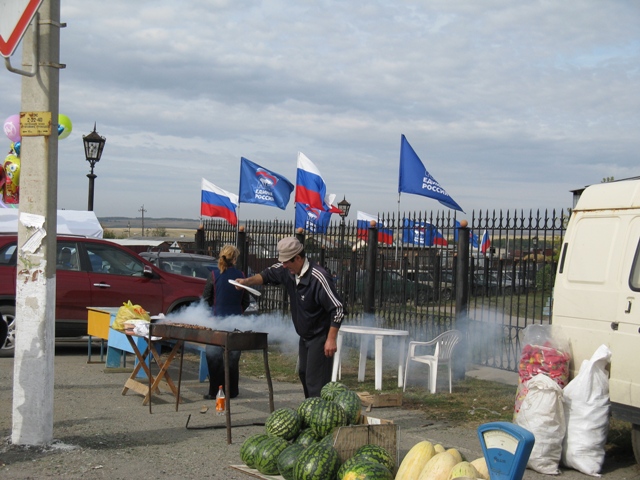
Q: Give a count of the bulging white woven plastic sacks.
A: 2